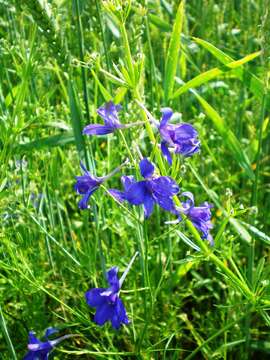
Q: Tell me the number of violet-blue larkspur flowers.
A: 7